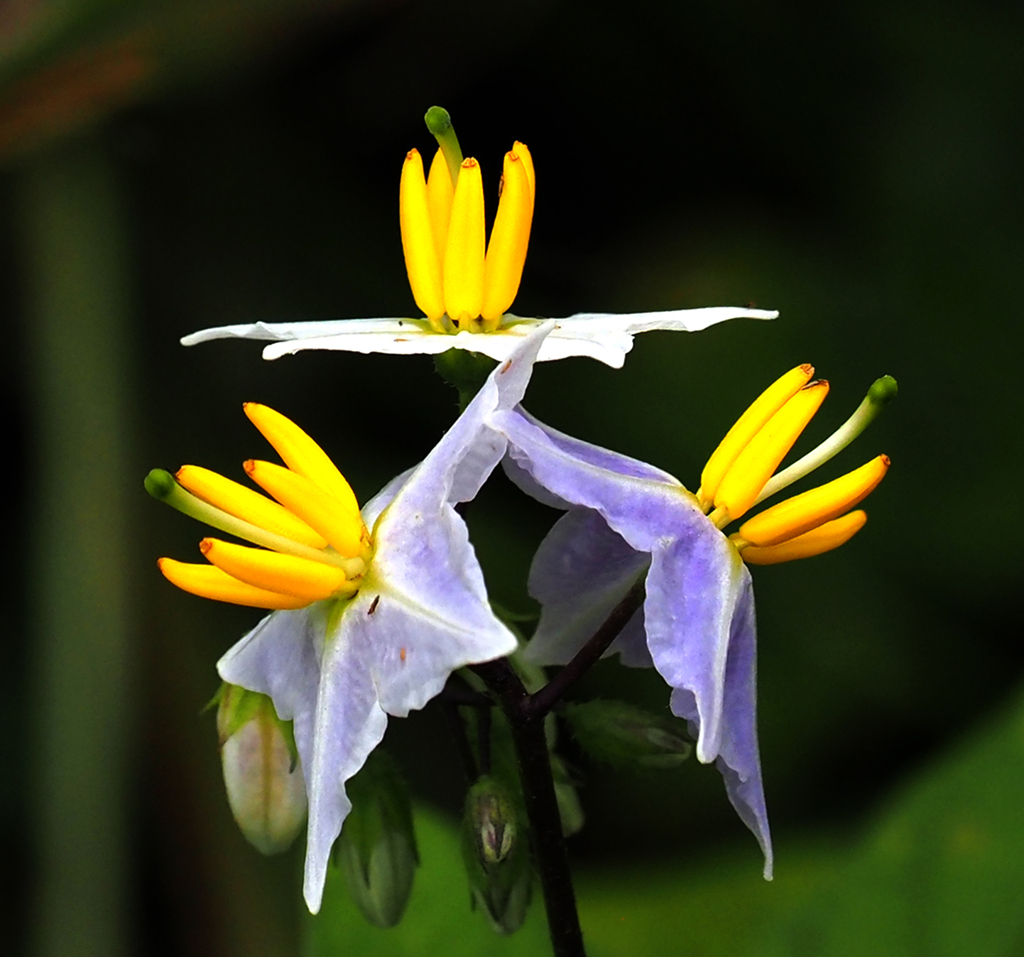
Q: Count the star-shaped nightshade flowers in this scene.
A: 3